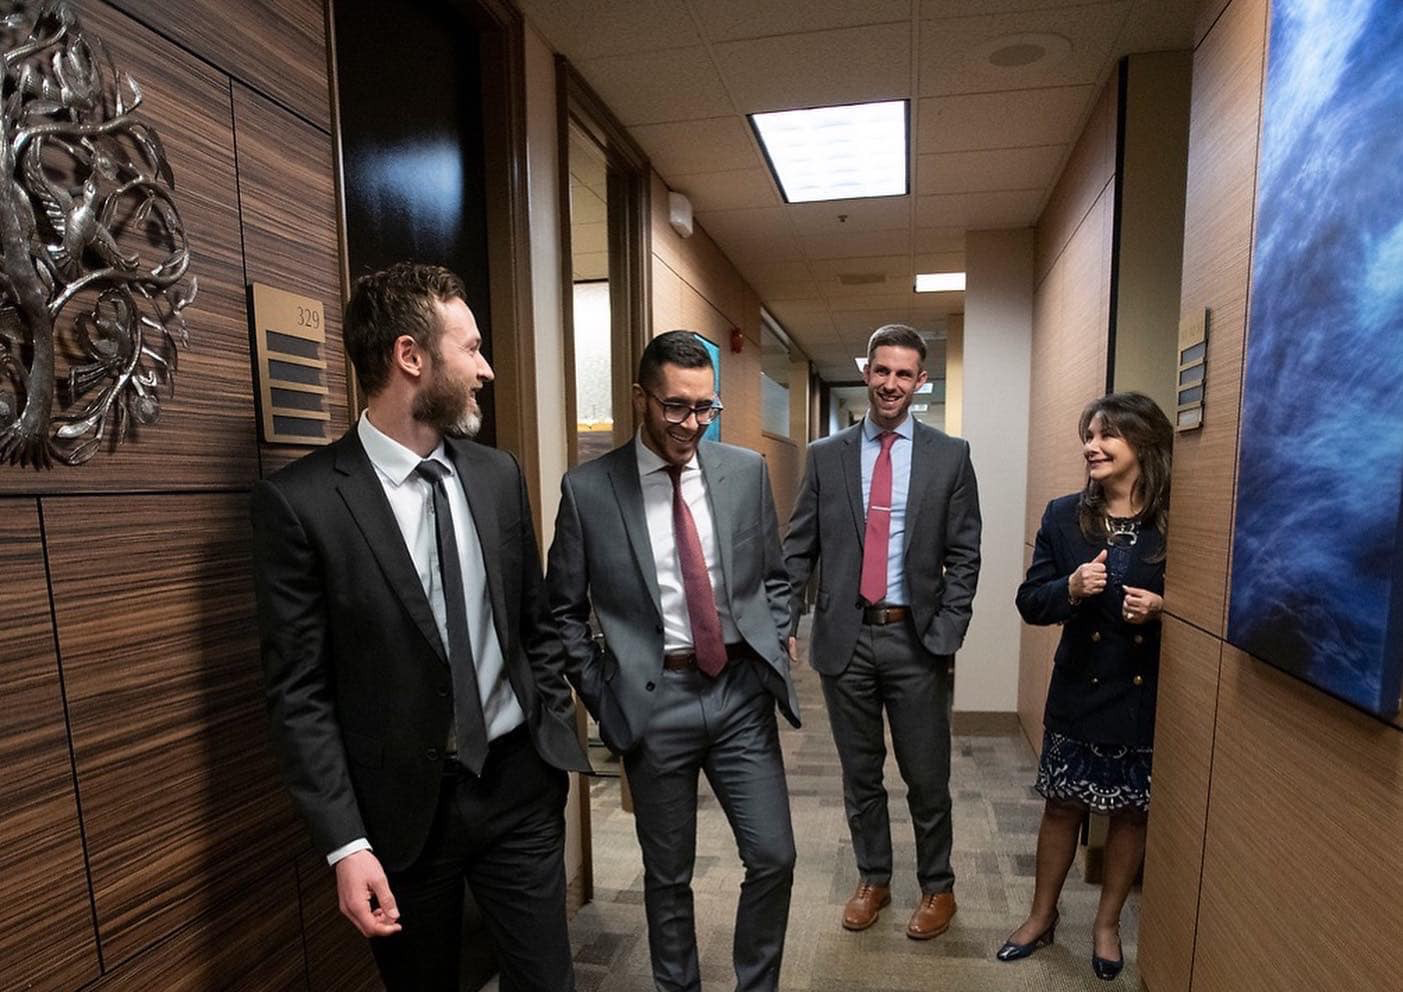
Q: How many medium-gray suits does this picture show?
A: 2